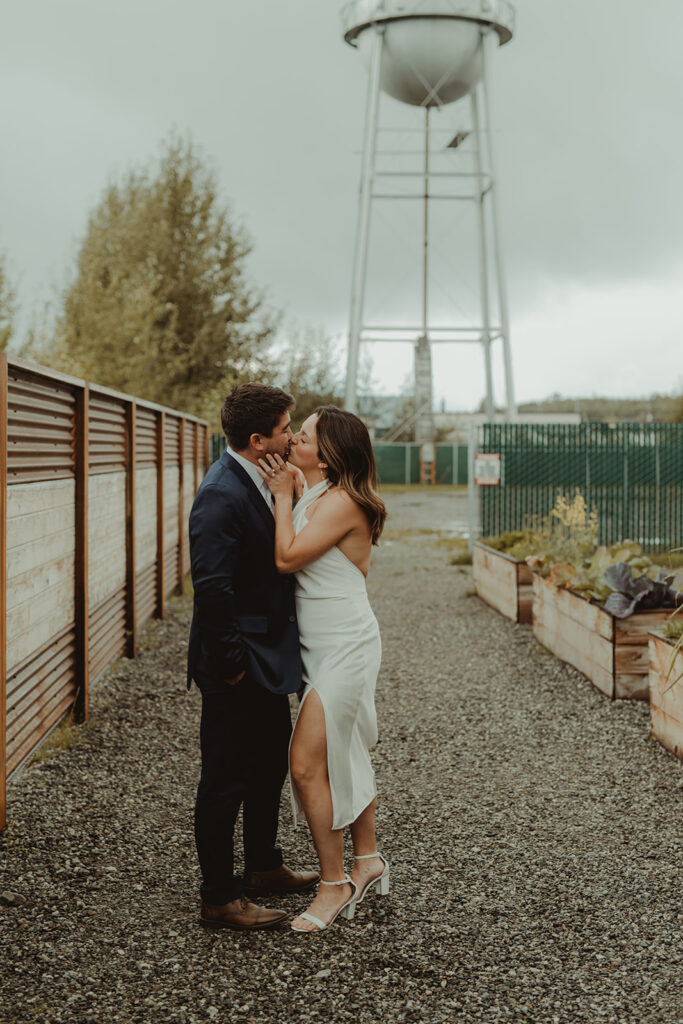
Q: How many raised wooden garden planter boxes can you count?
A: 3